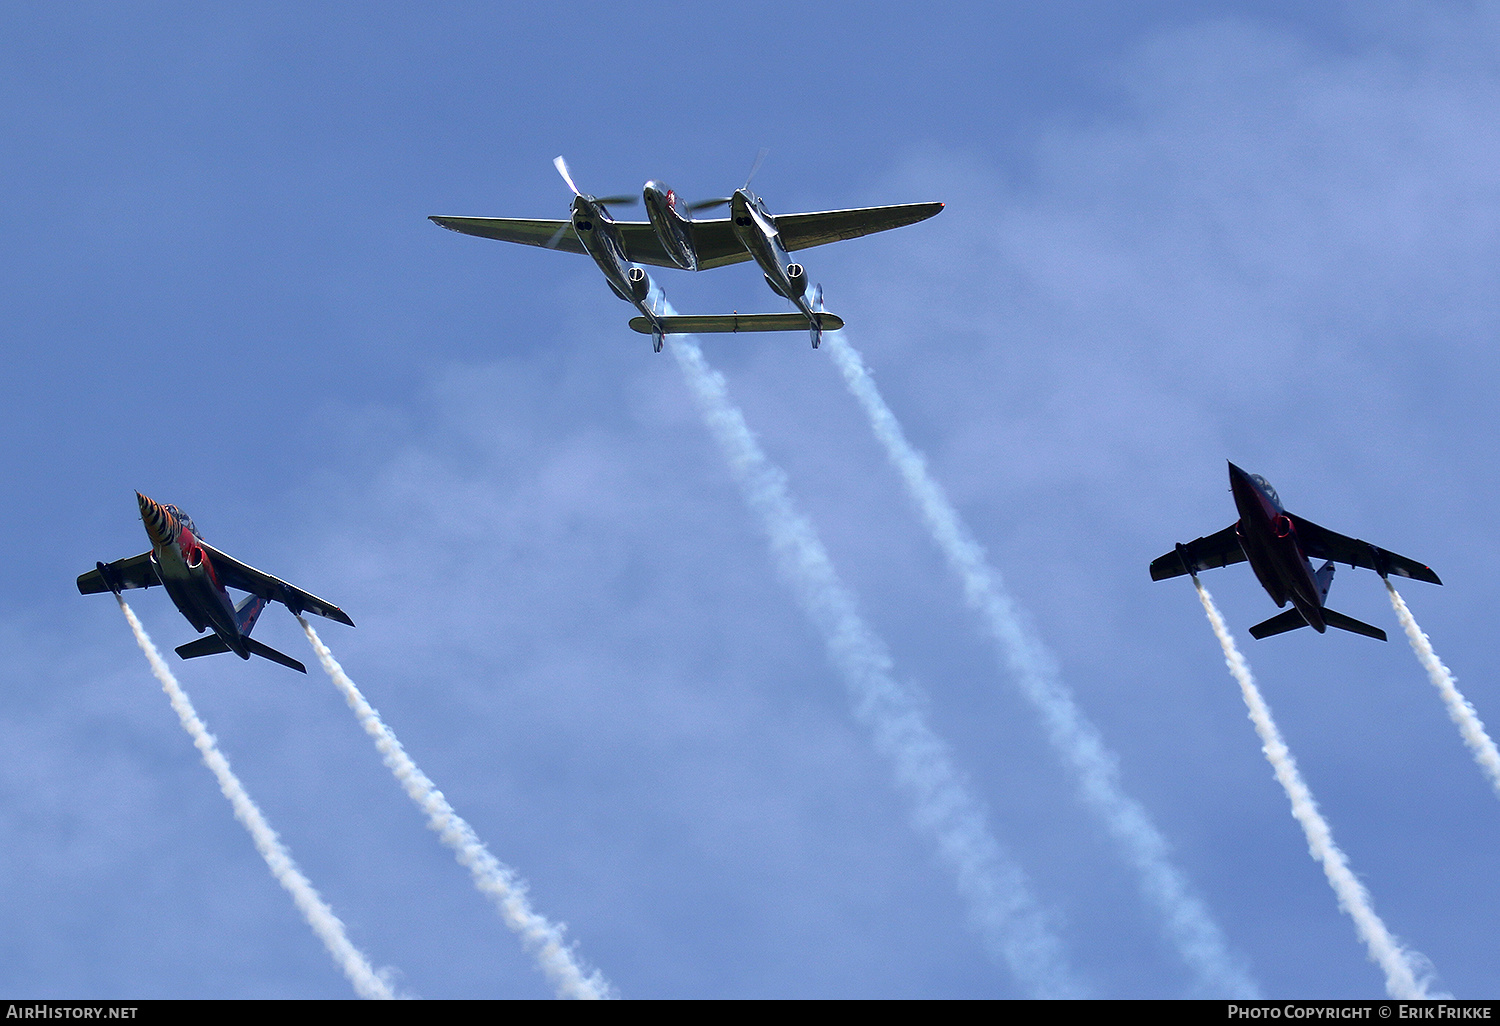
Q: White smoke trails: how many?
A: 6